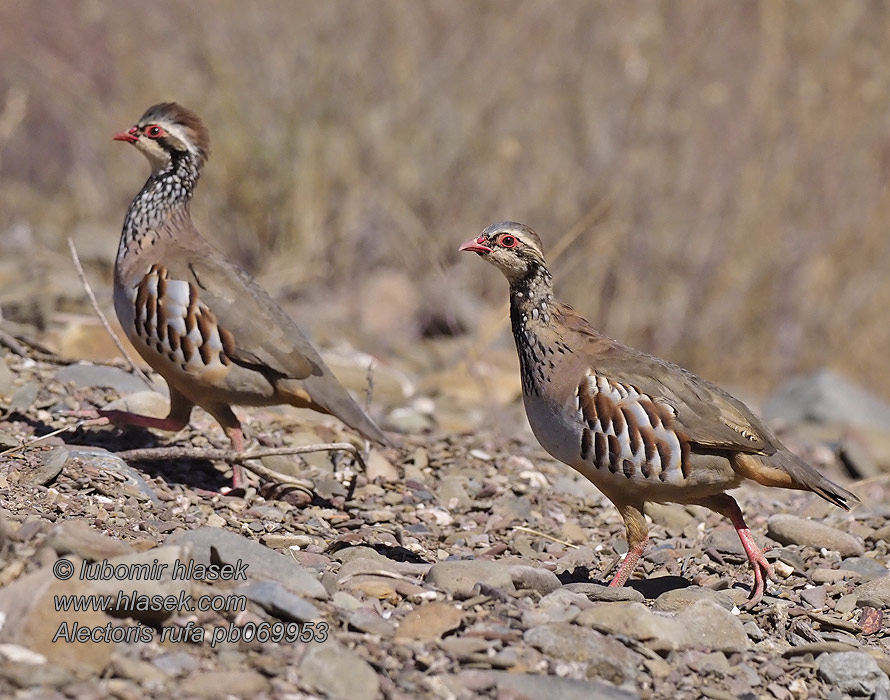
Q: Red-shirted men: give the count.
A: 0